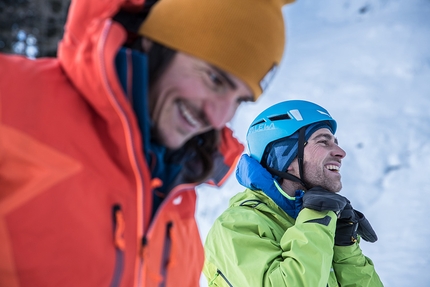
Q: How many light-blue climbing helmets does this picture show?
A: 1